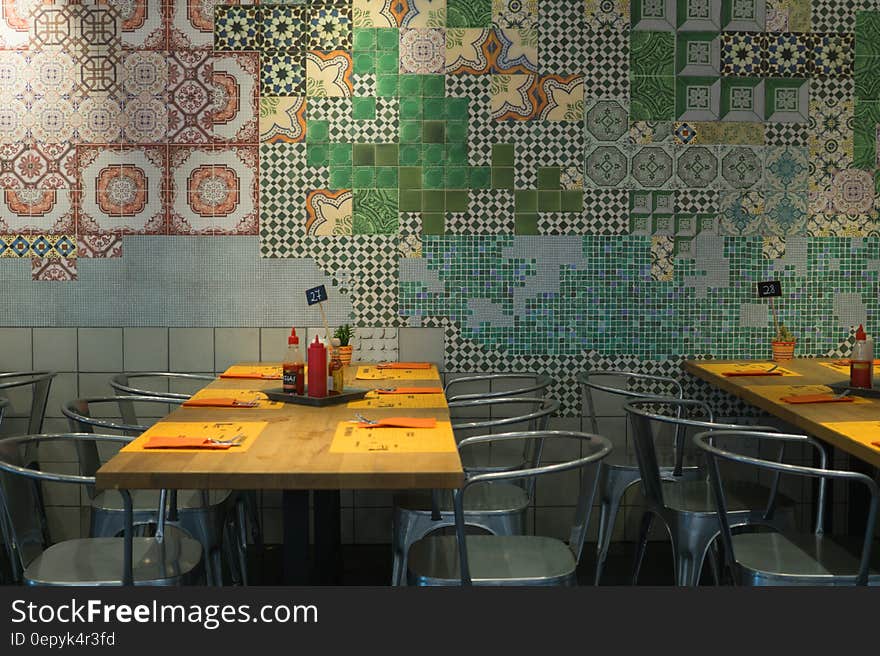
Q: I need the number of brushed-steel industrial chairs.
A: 11